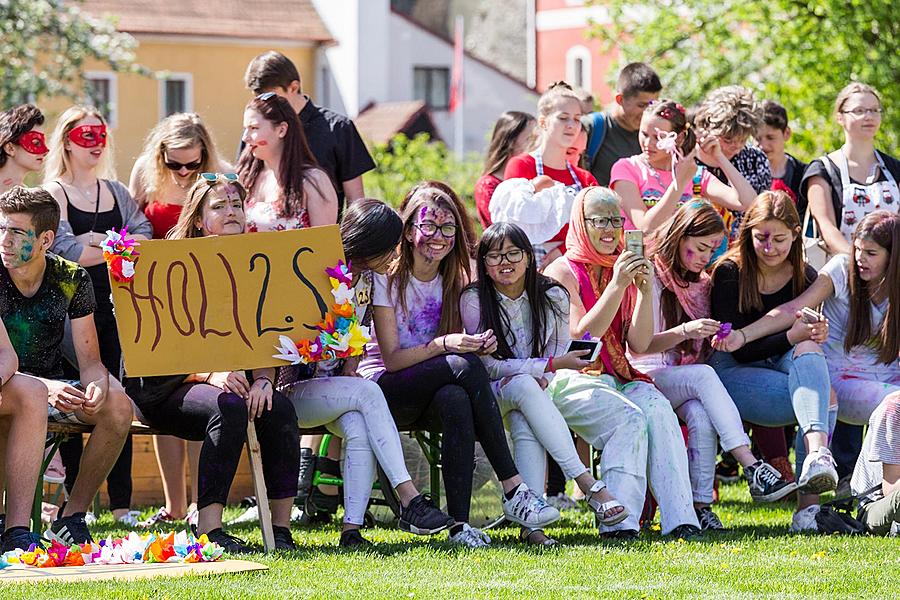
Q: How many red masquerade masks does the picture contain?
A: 2